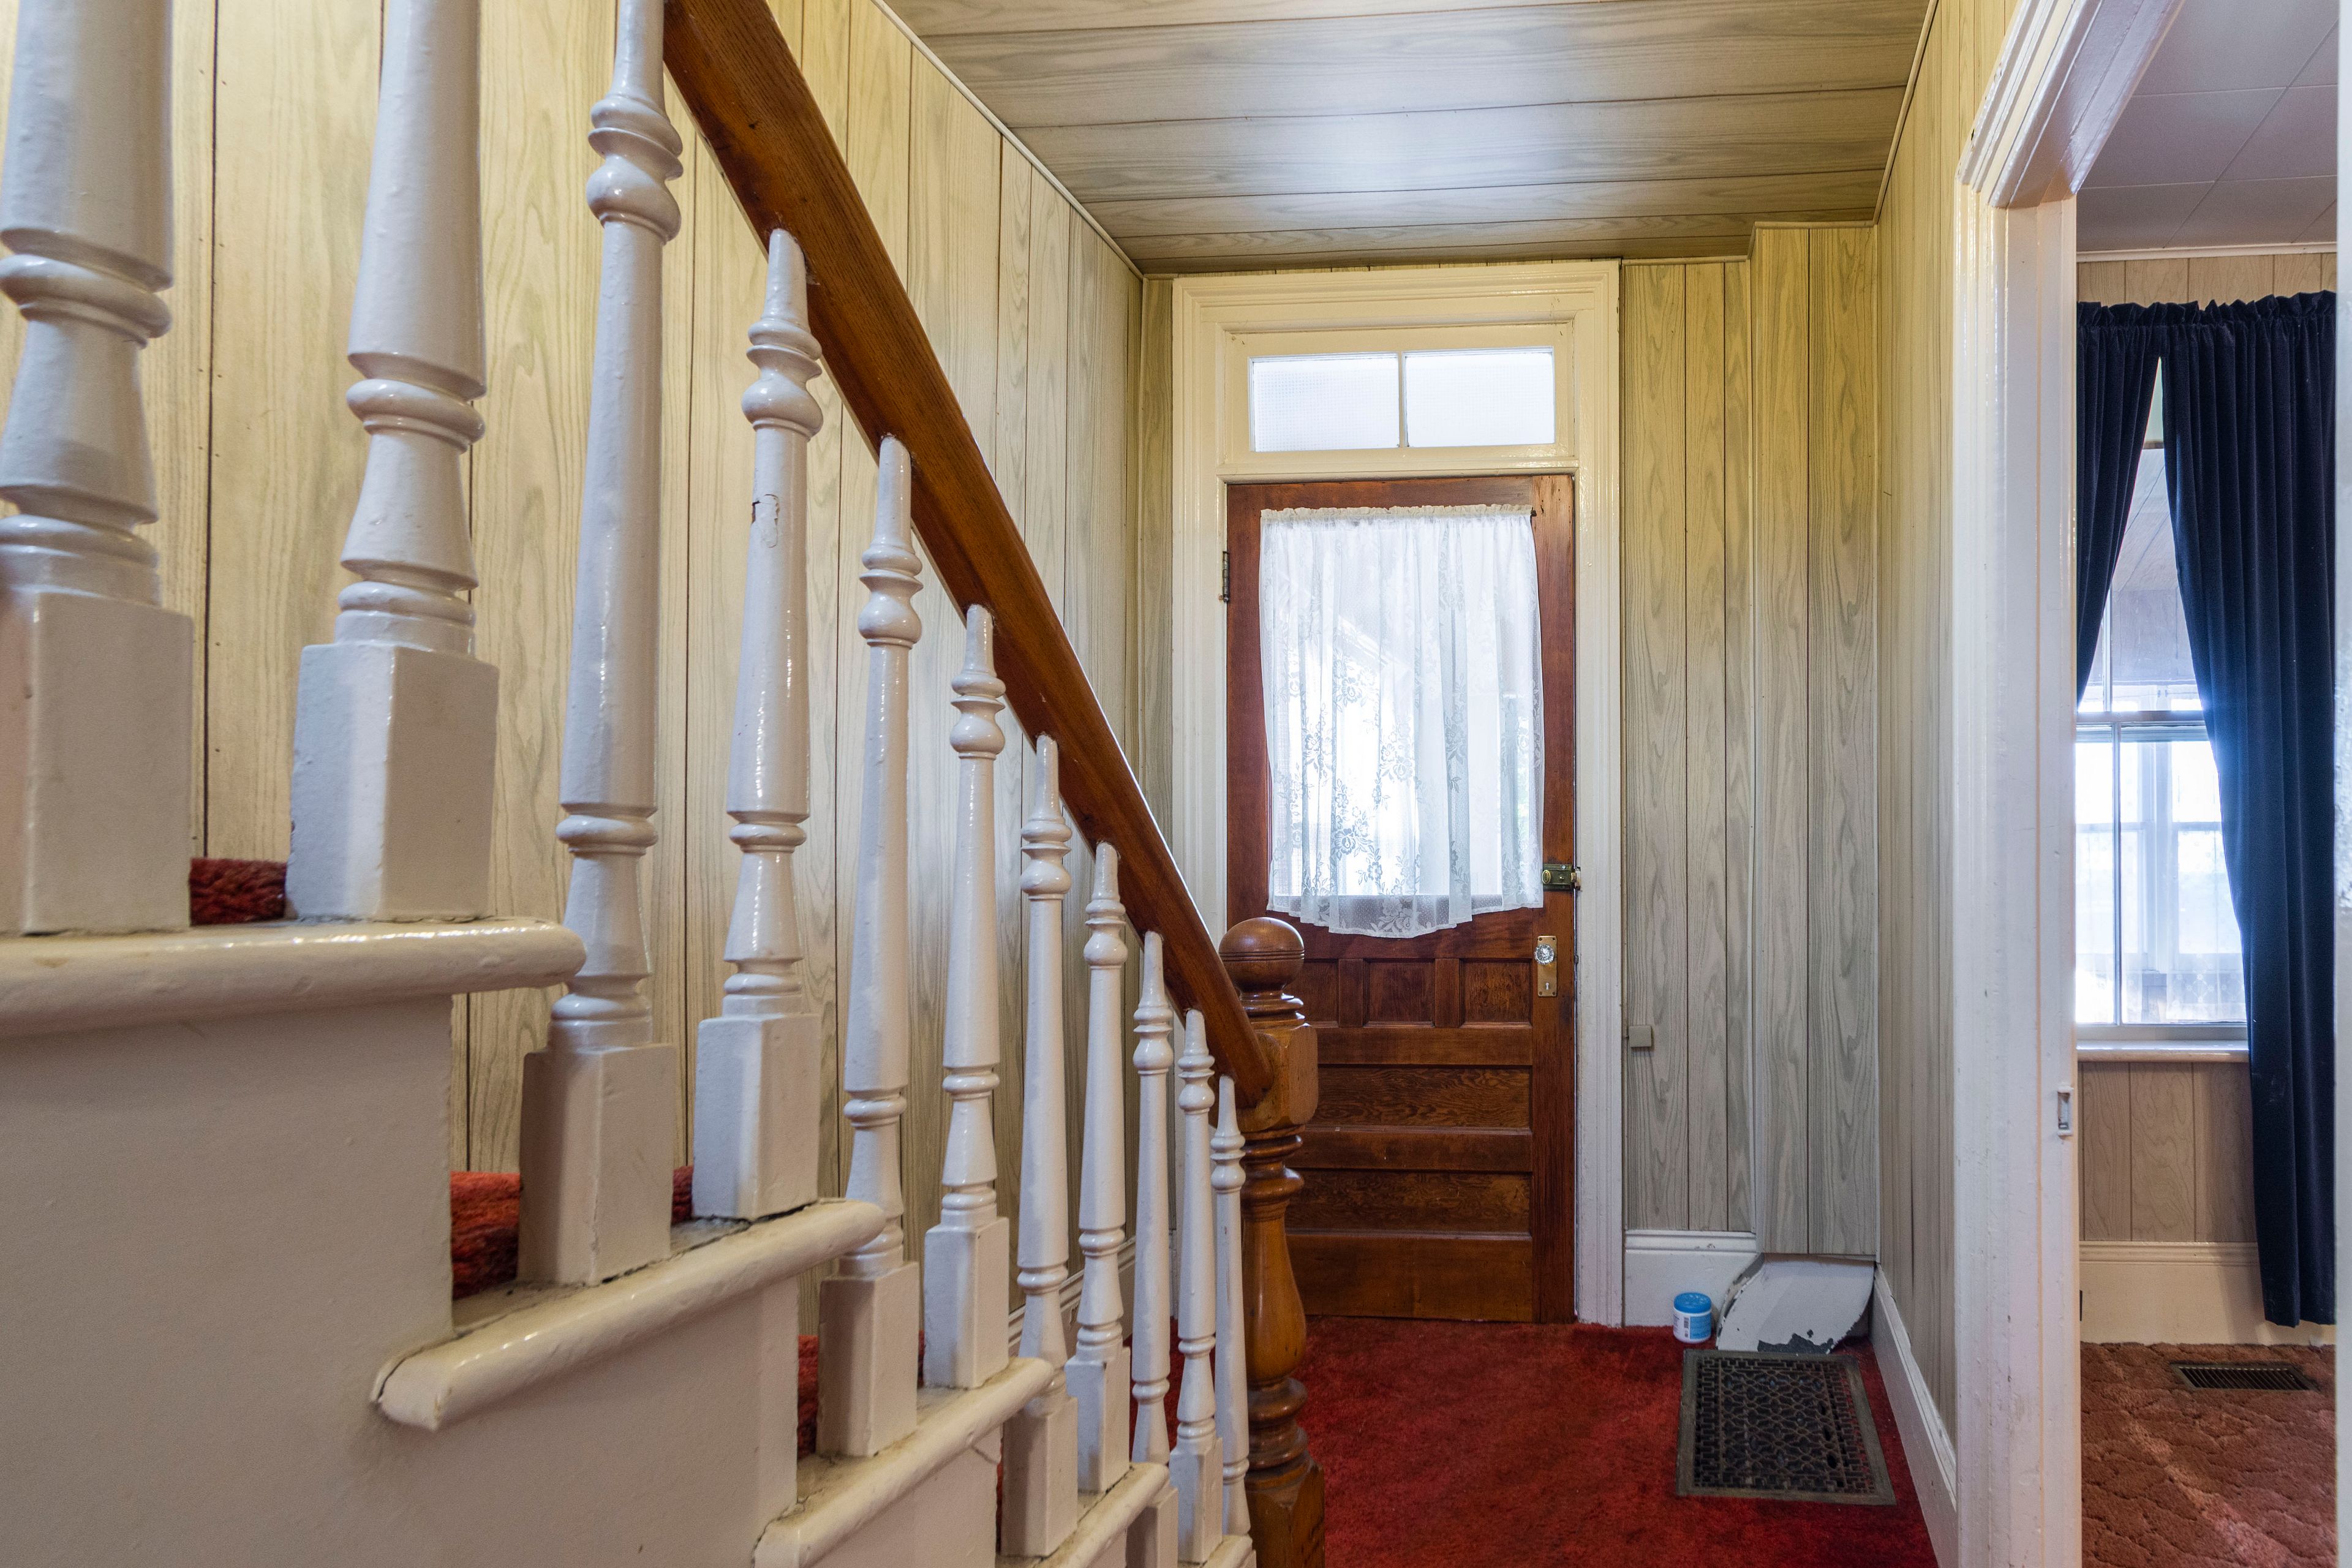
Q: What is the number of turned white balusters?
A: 11